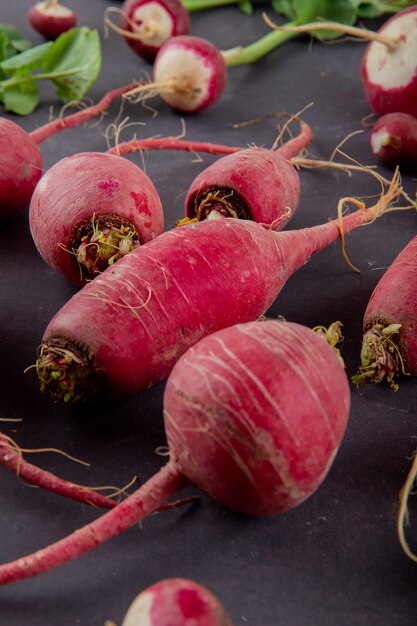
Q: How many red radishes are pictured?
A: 12